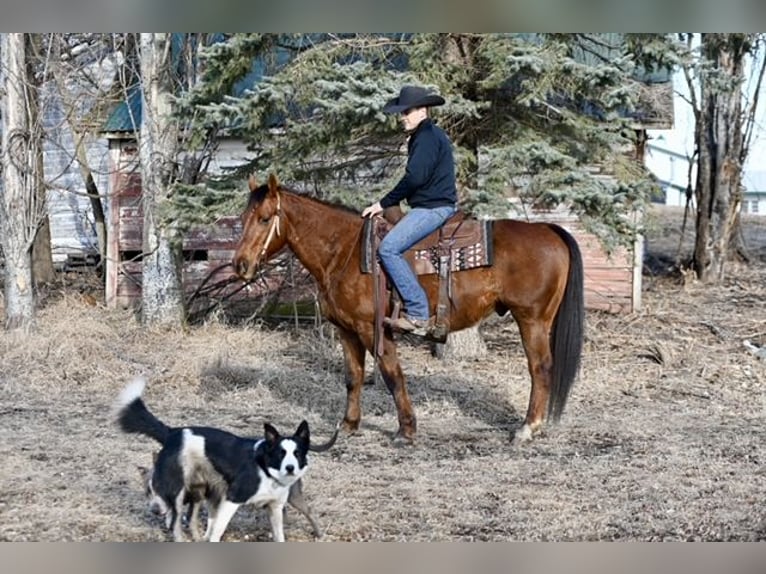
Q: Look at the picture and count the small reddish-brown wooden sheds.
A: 1